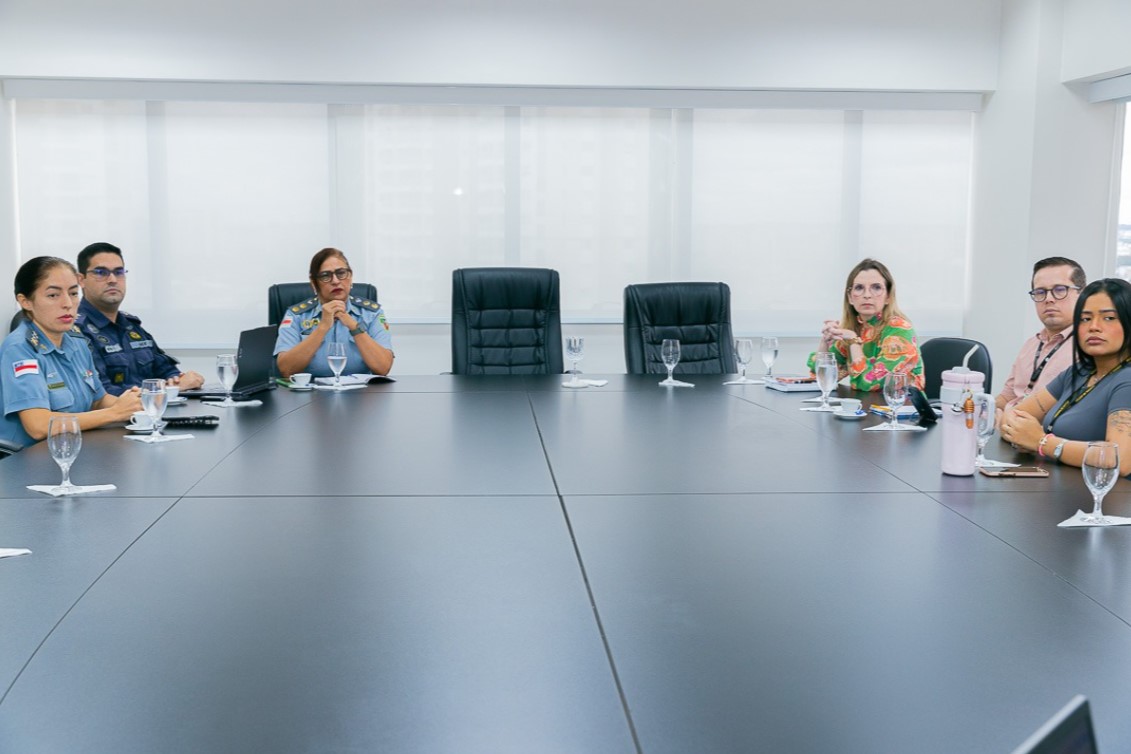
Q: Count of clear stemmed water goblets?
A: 12